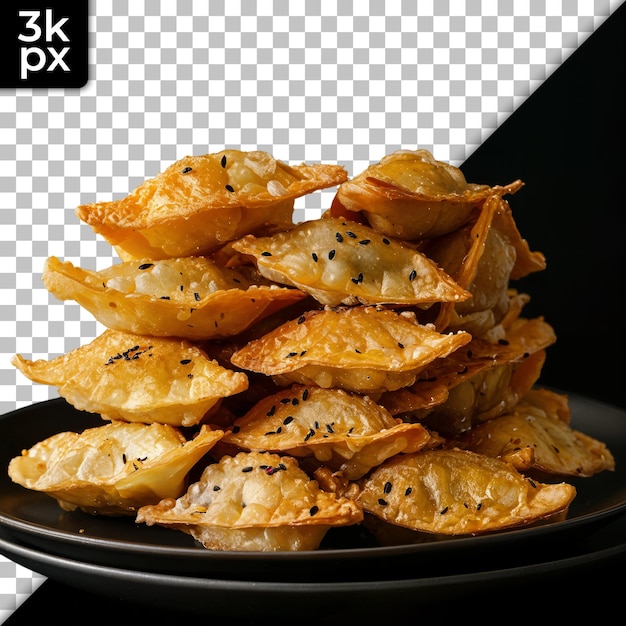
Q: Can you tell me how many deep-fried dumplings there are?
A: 13